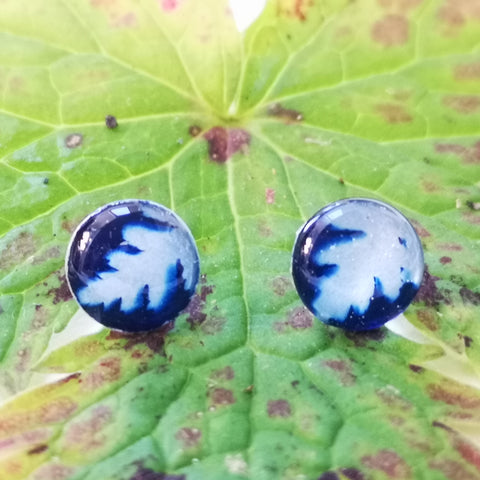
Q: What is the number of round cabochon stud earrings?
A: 2